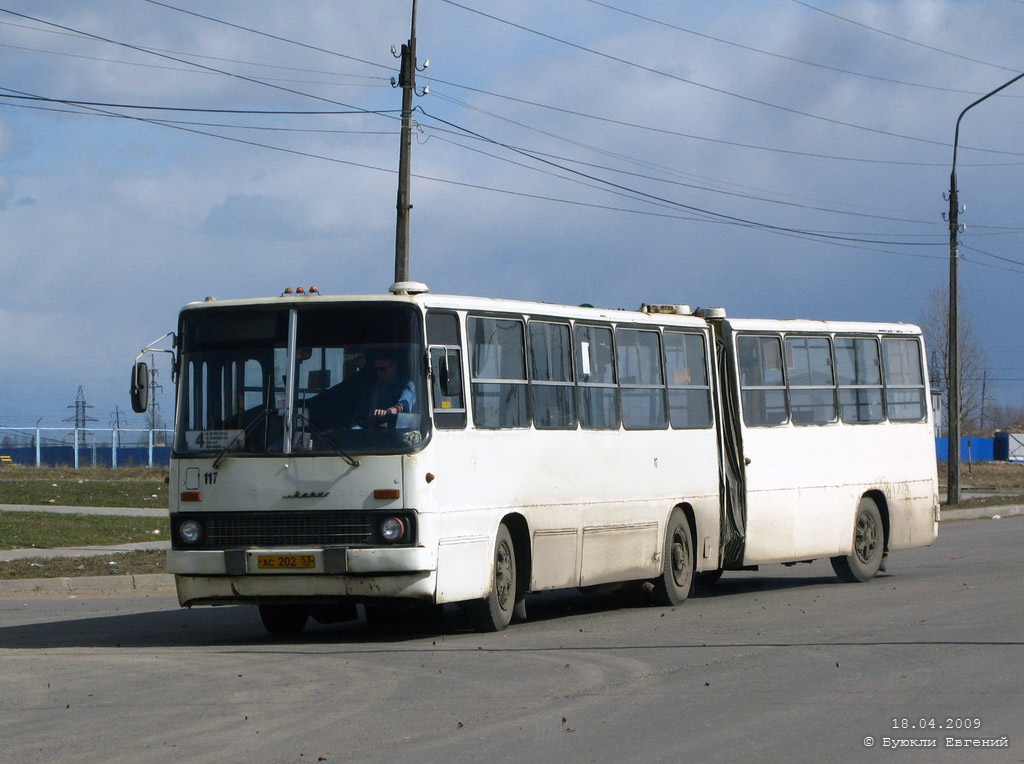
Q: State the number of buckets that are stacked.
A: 0